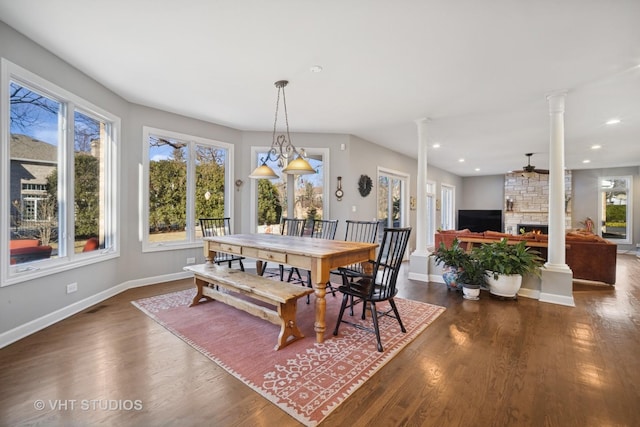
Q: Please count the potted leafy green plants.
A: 3